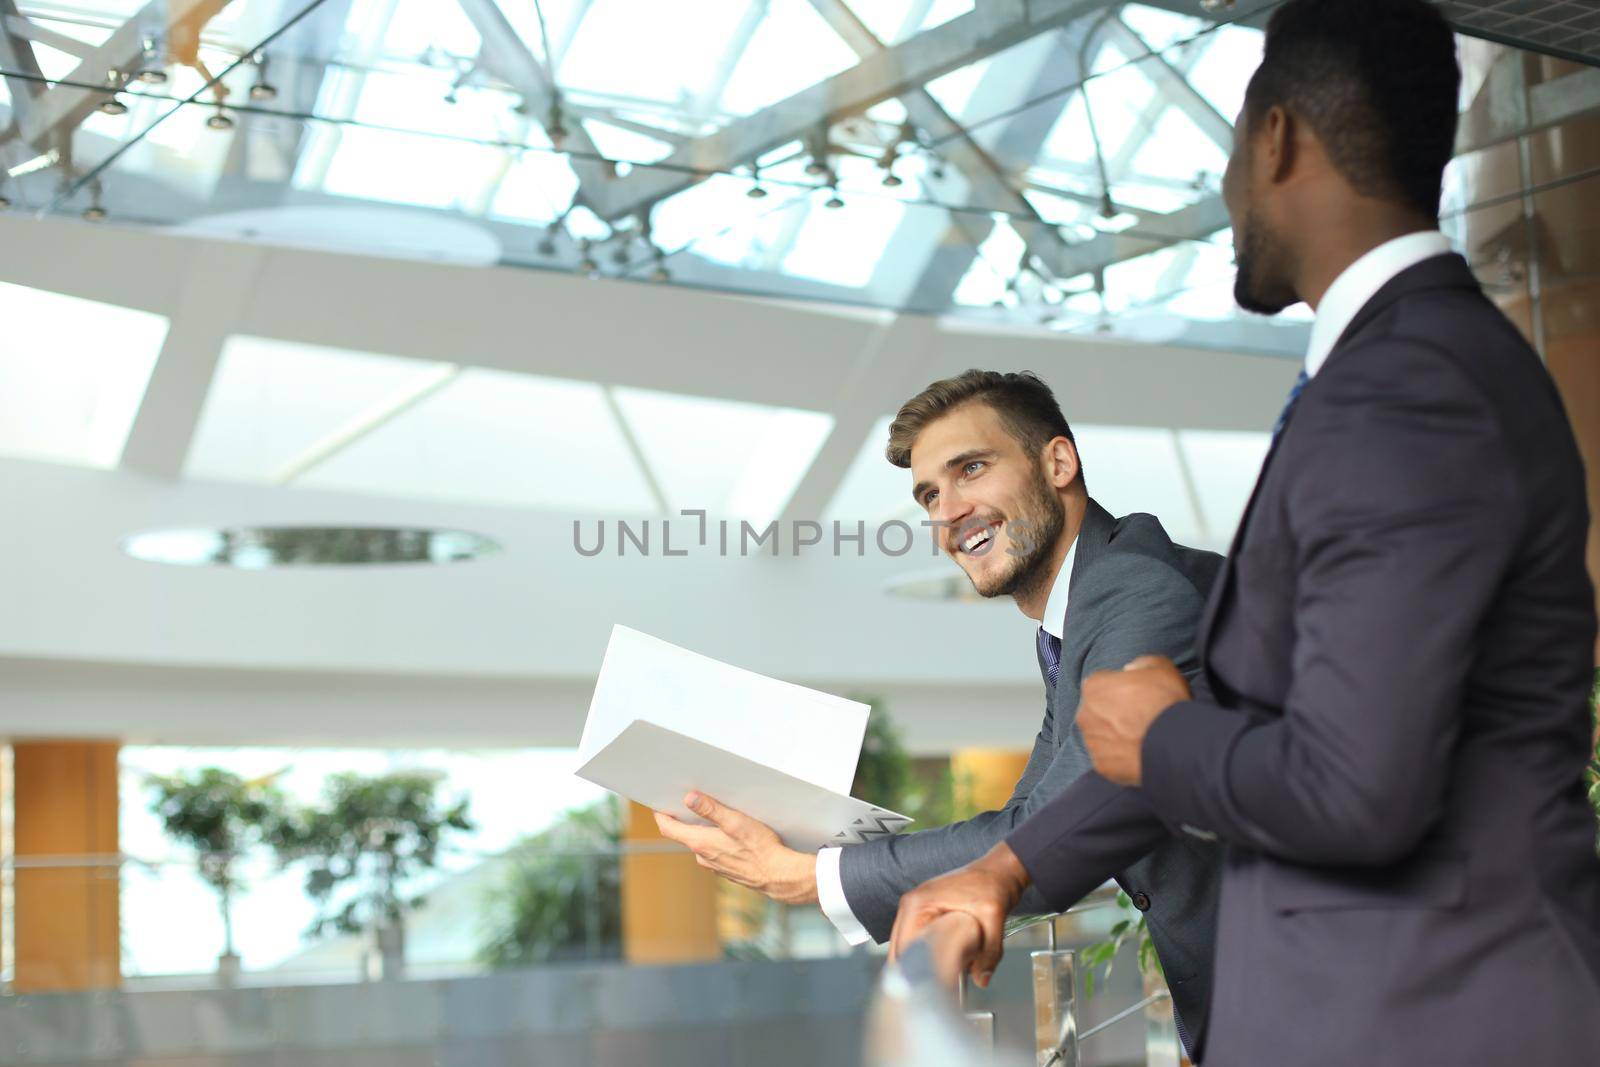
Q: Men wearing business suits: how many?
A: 2